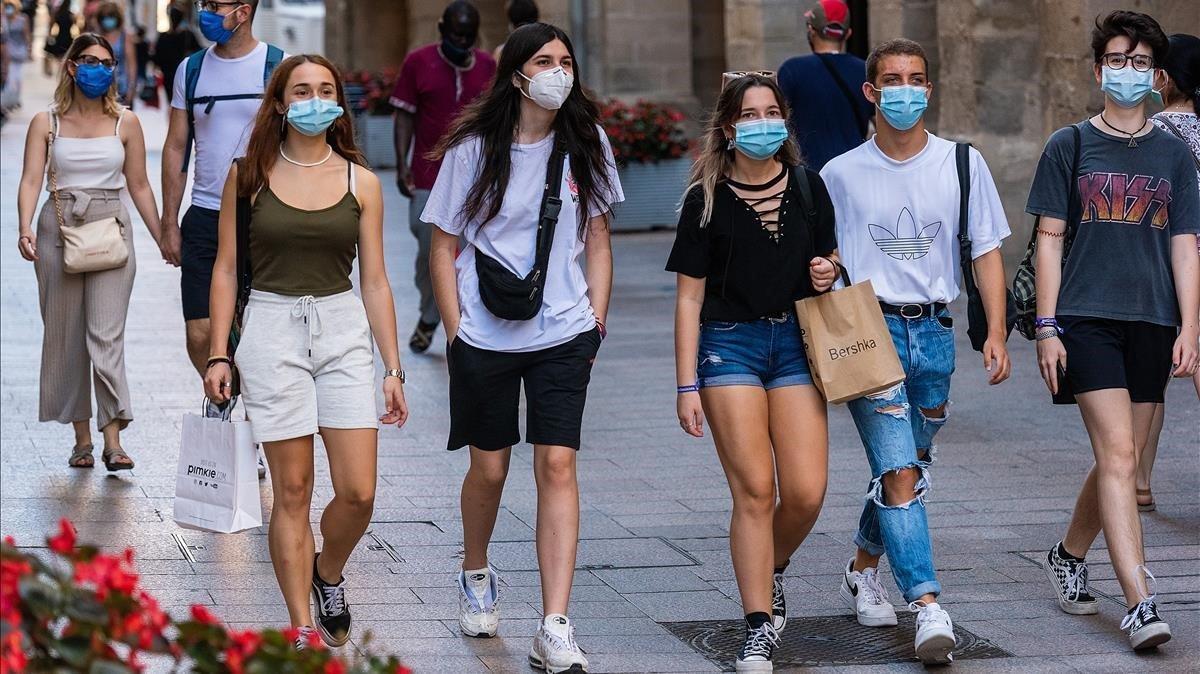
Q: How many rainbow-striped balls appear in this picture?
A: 0